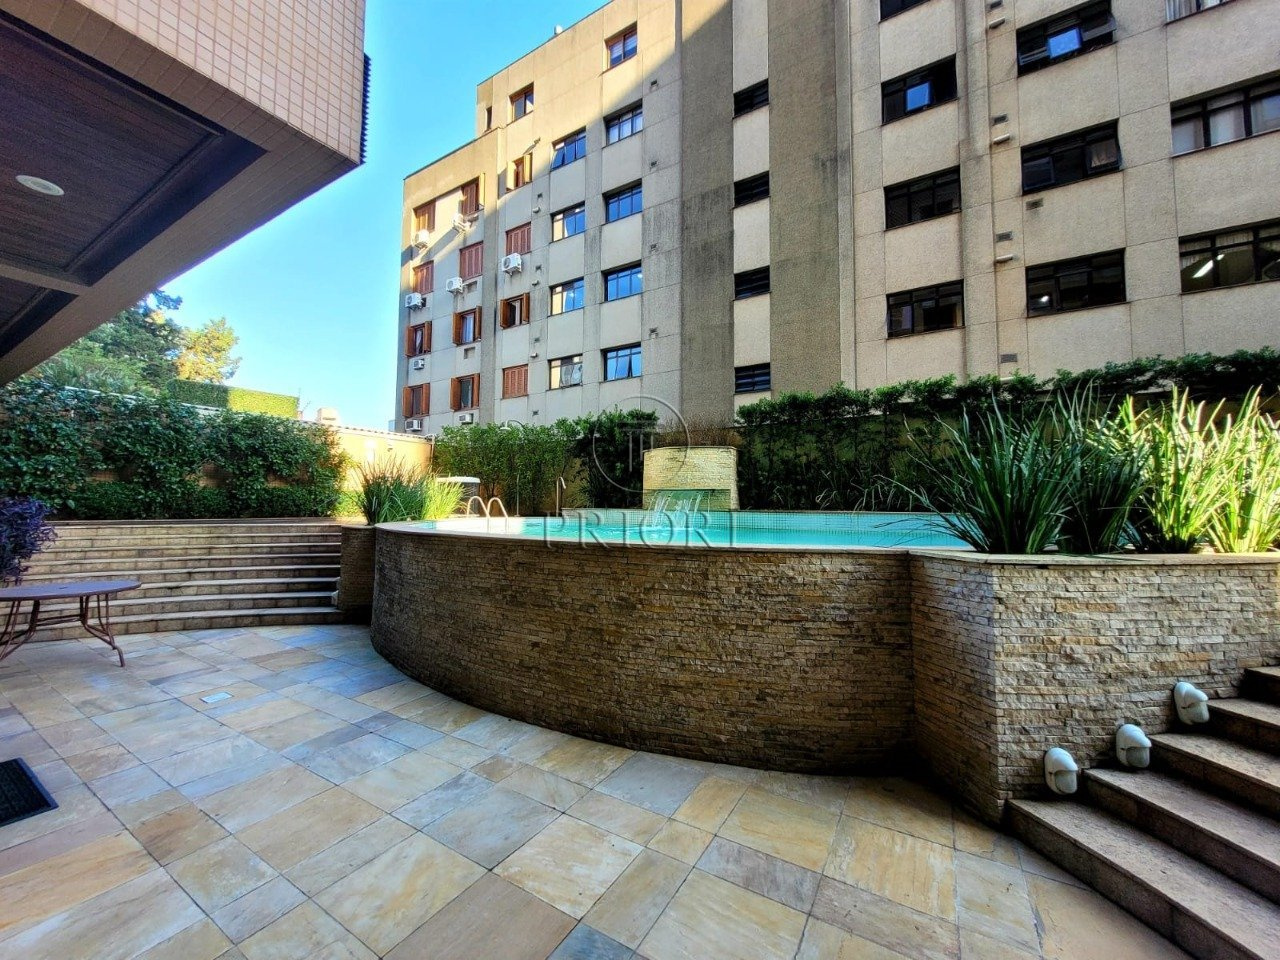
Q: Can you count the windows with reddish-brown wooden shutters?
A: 12